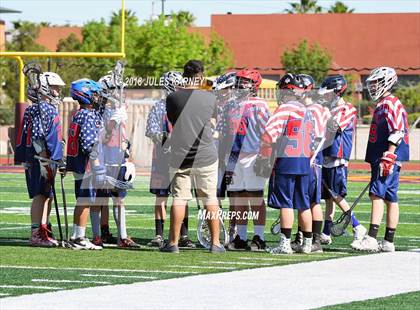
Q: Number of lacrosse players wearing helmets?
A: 11